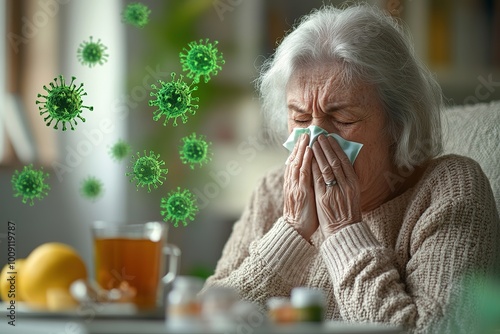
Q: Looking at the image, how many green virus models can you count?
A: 11